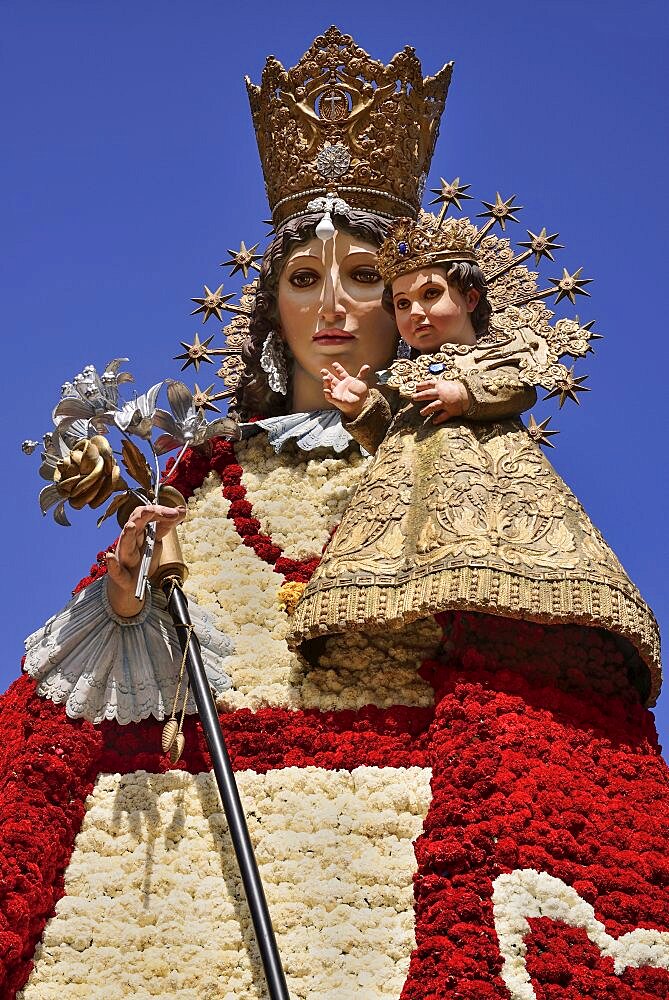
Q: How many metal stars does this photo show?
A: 12